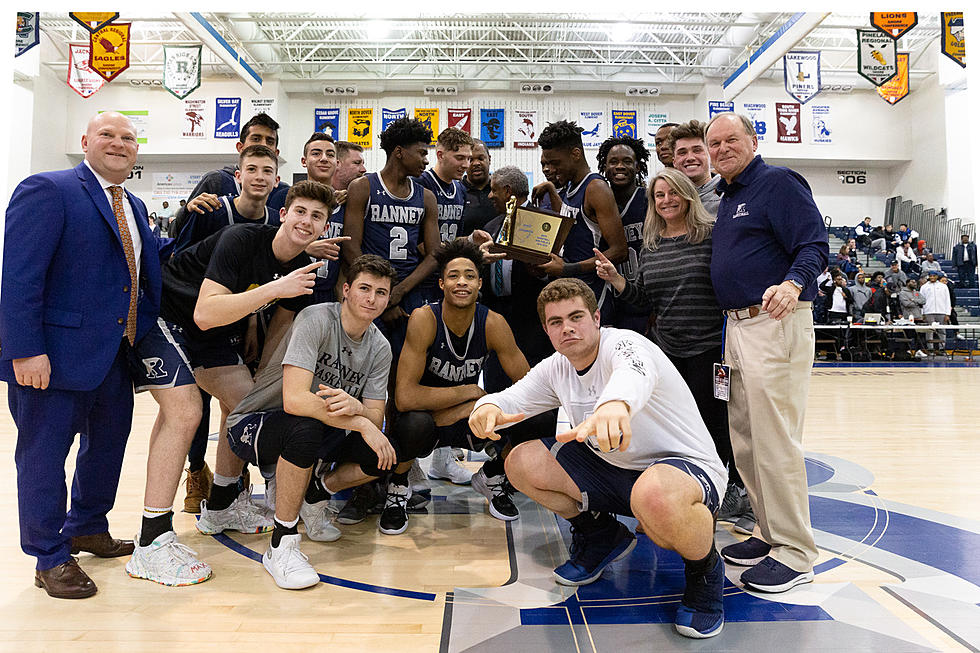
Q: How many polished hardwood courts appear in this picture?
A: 1